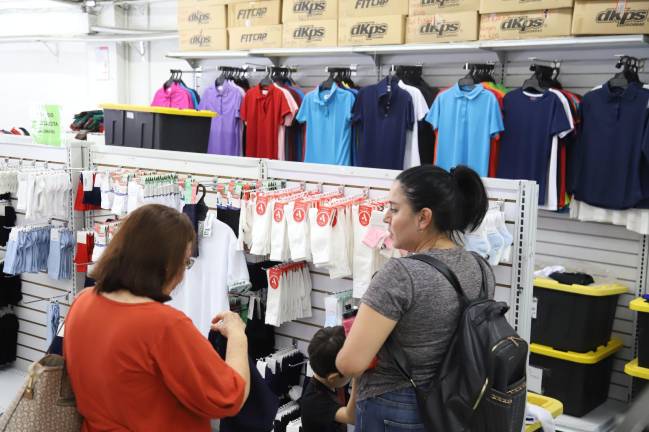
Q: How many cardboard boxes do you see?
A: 13